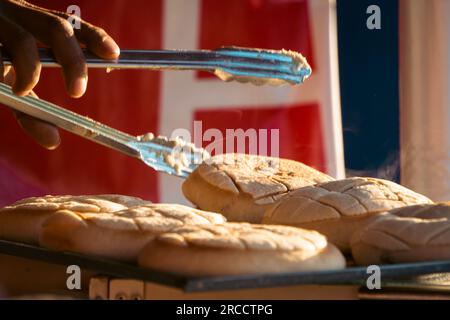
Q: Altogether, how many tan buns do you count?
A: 6